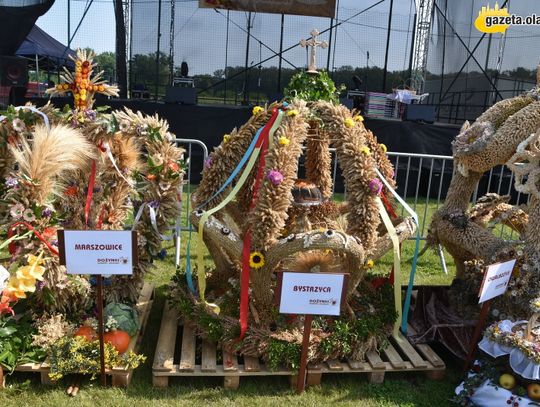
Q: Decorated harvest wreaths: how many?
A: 3